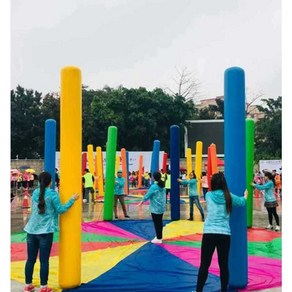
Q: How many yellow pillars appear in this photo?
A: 6